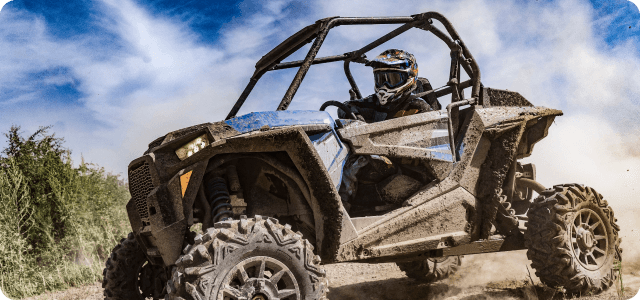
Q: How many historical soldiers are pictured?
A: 0